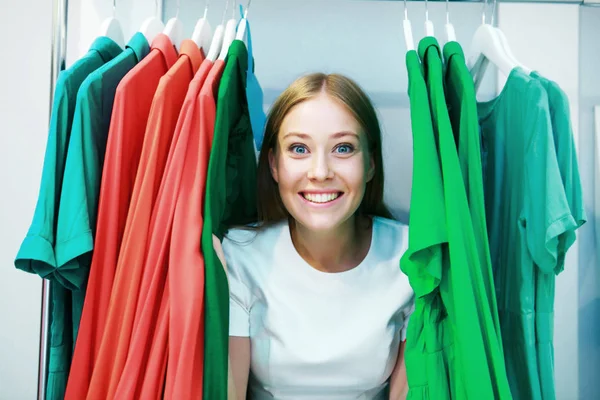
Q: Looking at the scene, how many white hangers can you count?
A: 12